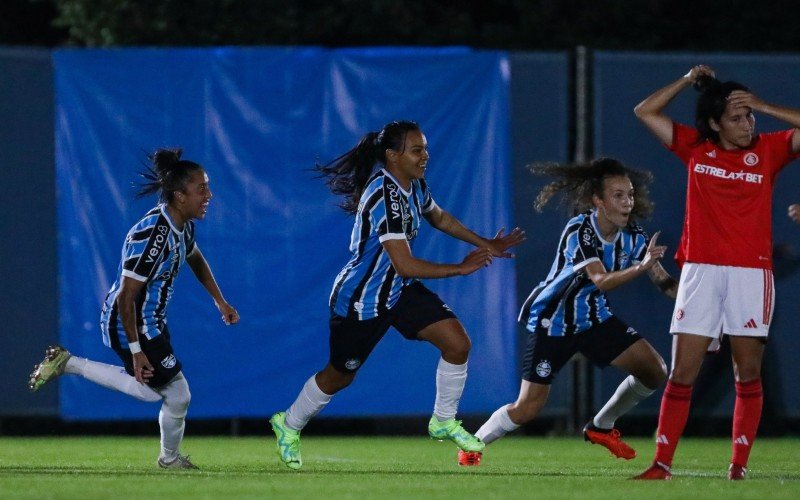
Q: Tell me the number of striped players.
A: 3